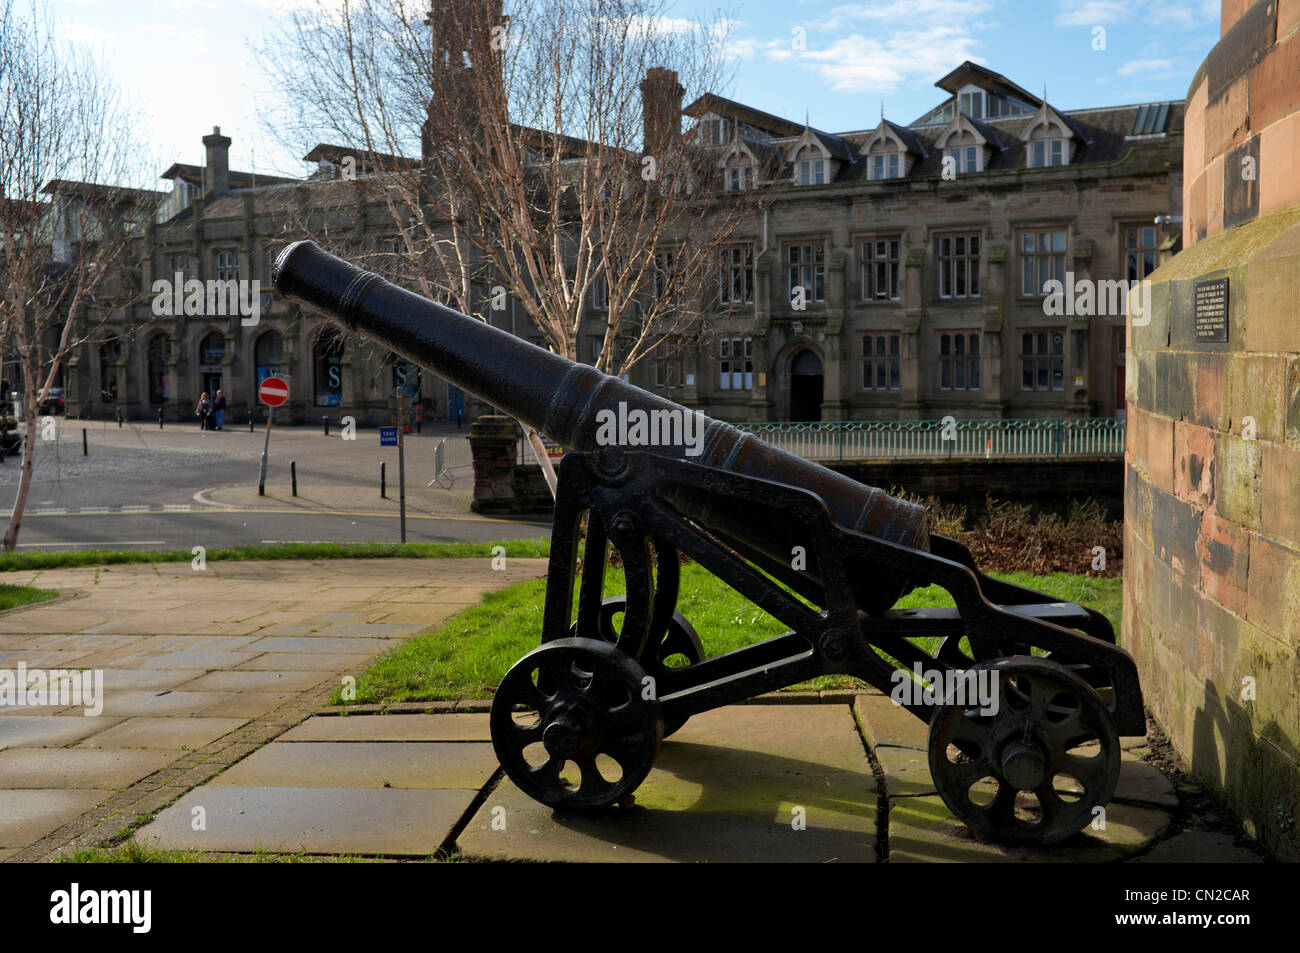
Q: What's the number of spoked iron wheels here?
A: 4